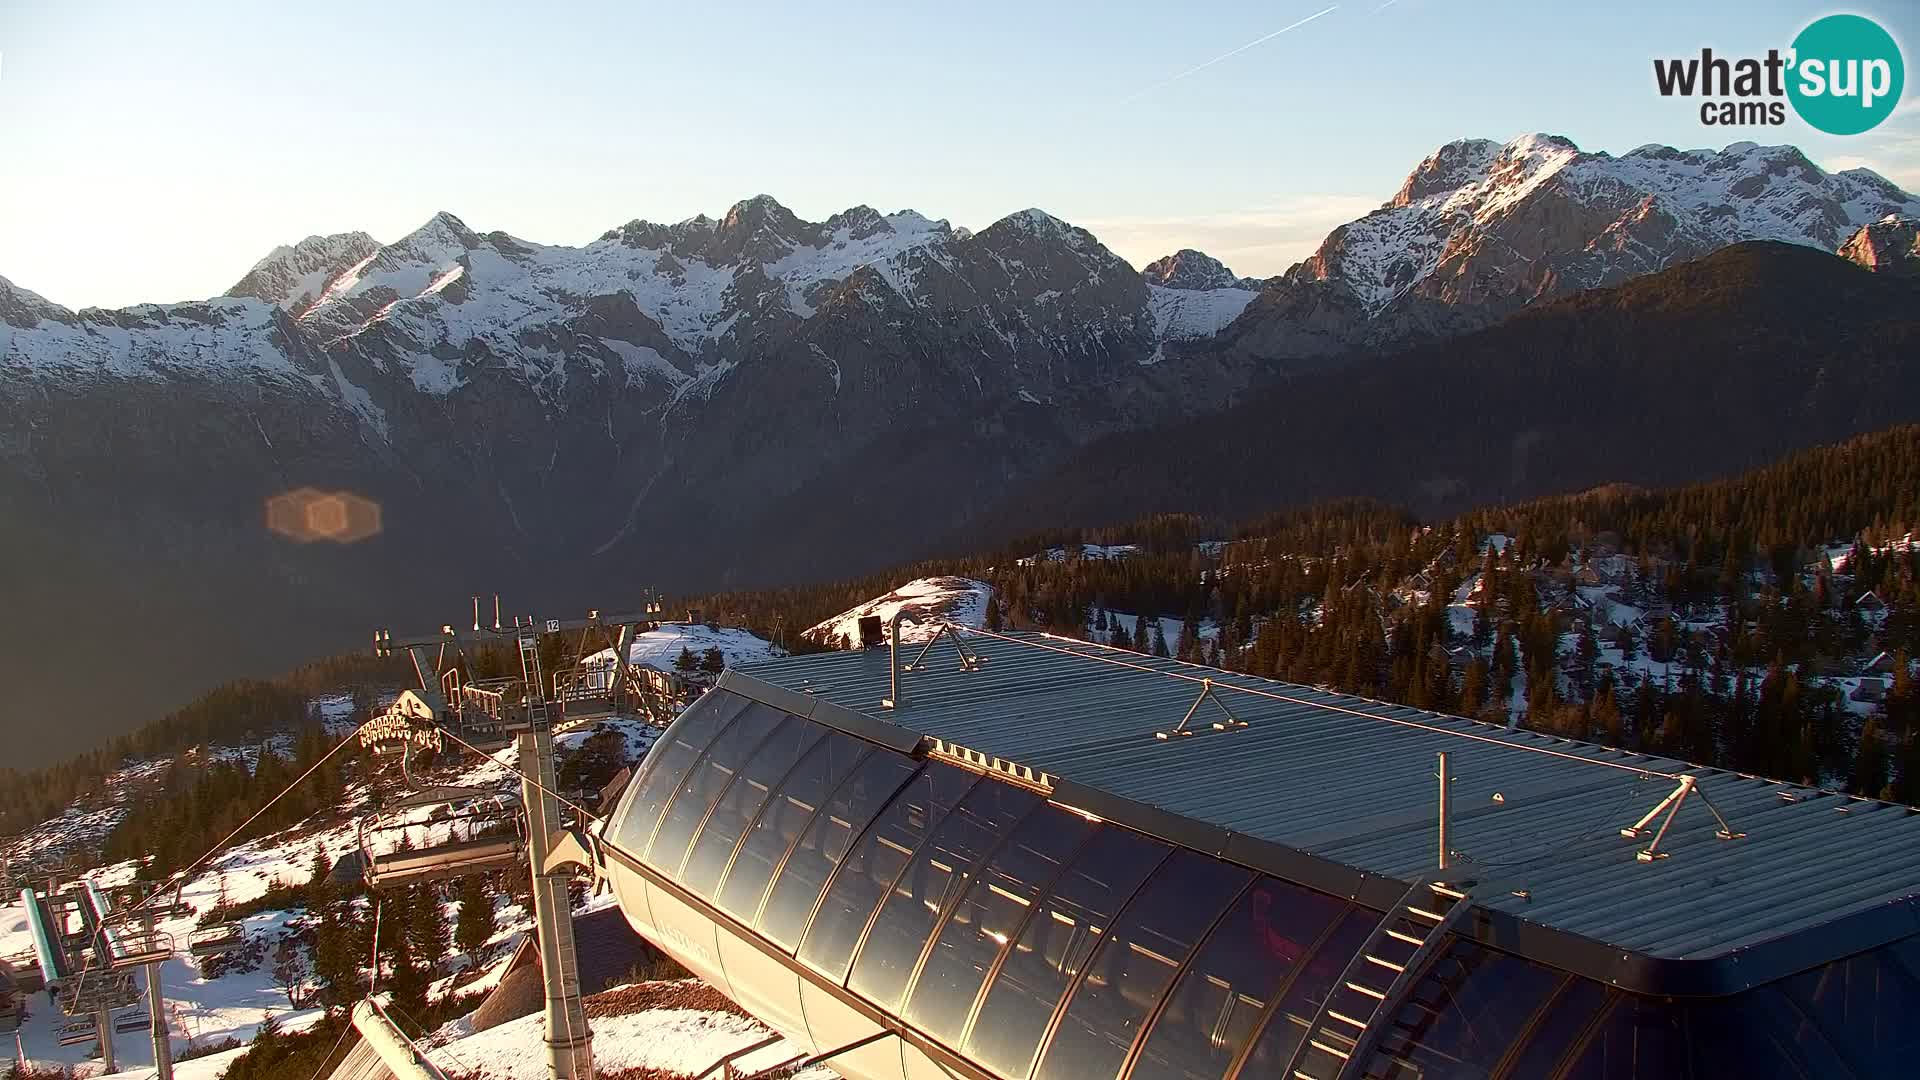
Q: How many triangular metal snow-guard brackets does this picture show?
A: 3